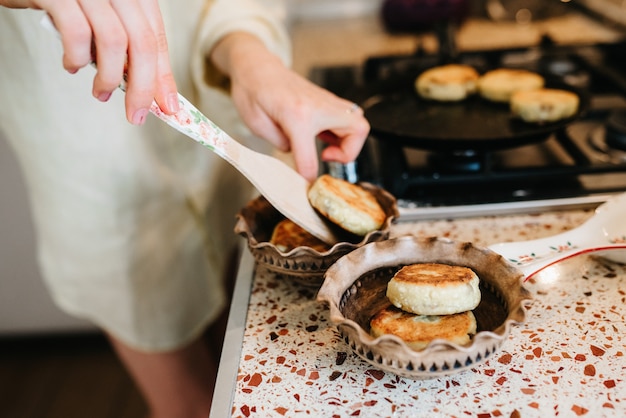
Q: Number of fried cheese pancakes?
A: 7